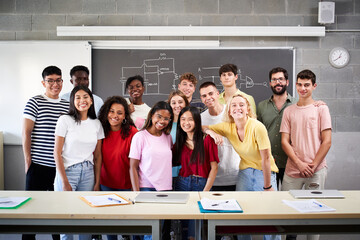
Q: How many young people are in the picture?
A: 14